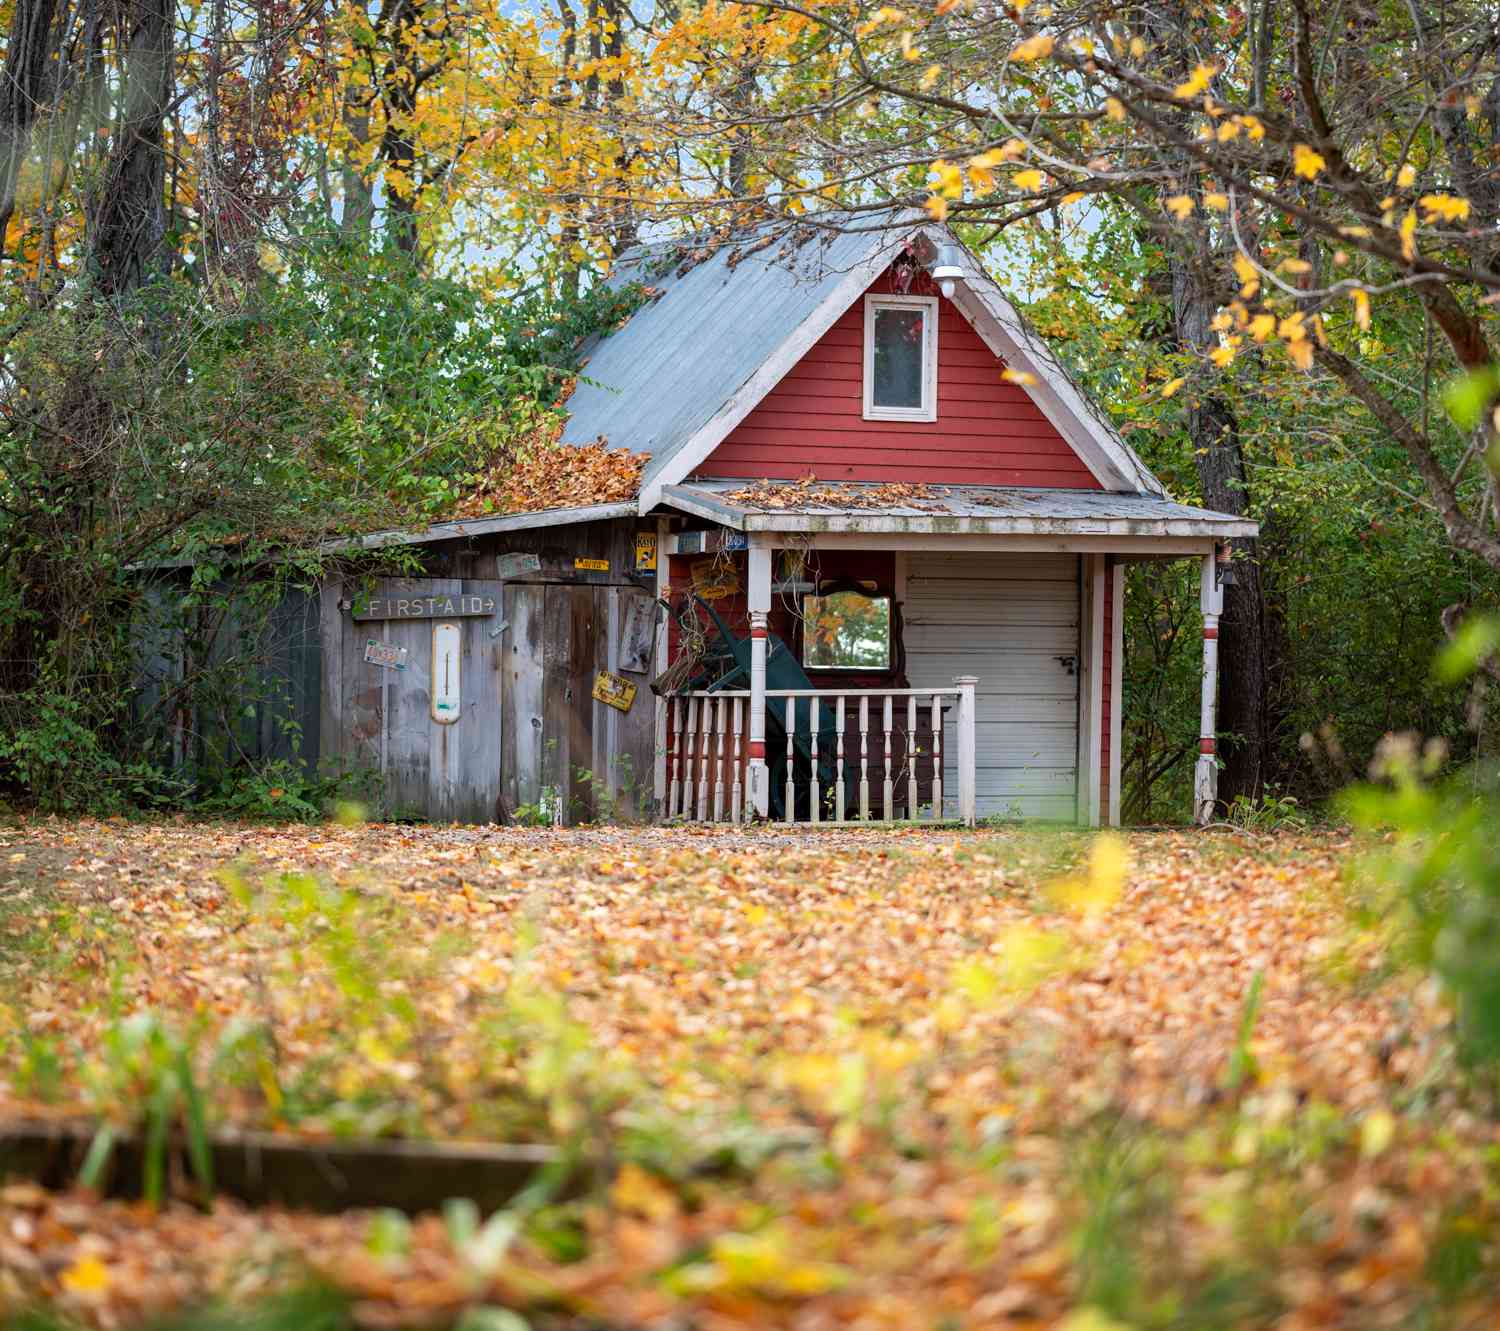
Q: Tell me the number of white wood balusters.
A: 12